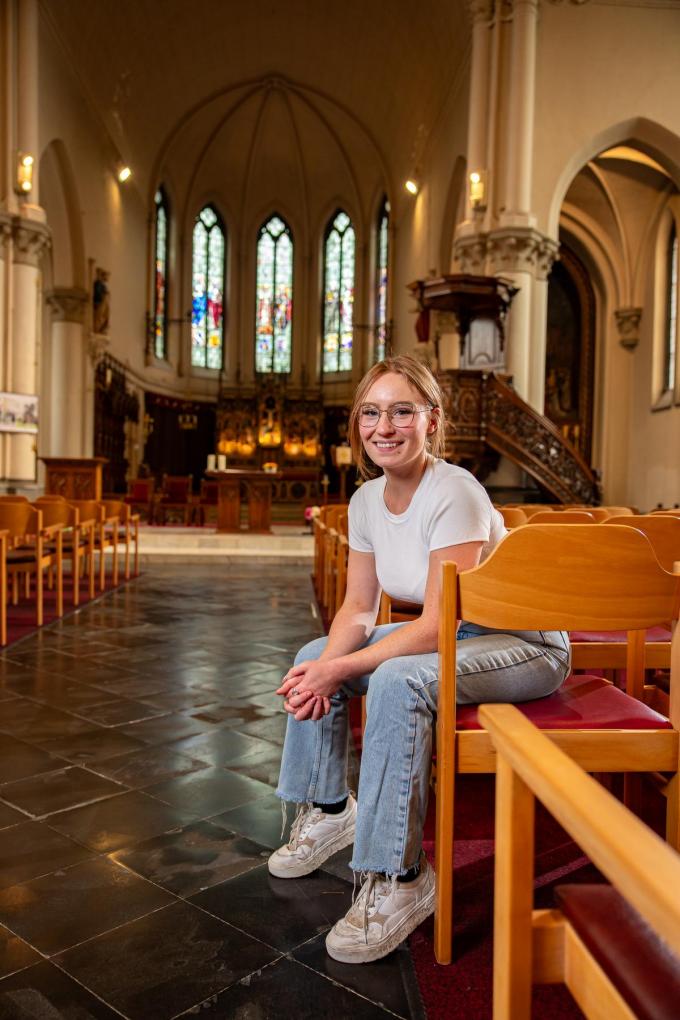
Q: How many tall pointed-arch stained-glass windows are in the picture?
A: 5